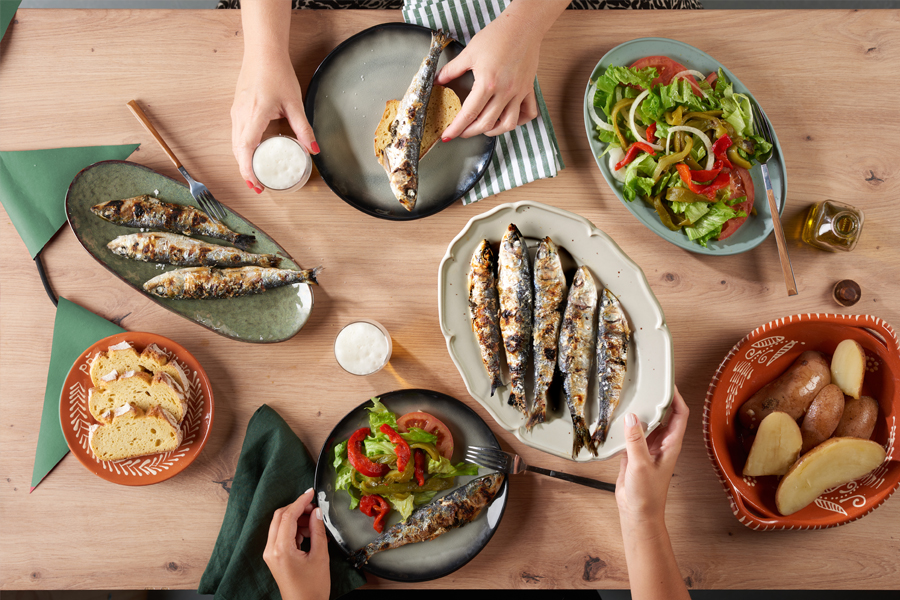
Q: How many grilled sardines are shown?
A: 10